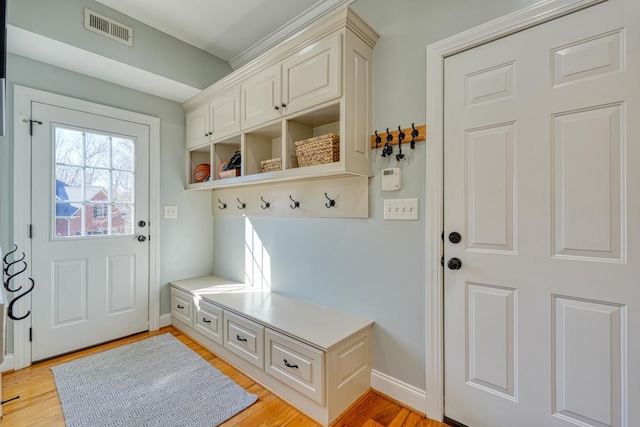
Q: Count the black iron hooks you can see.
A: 13